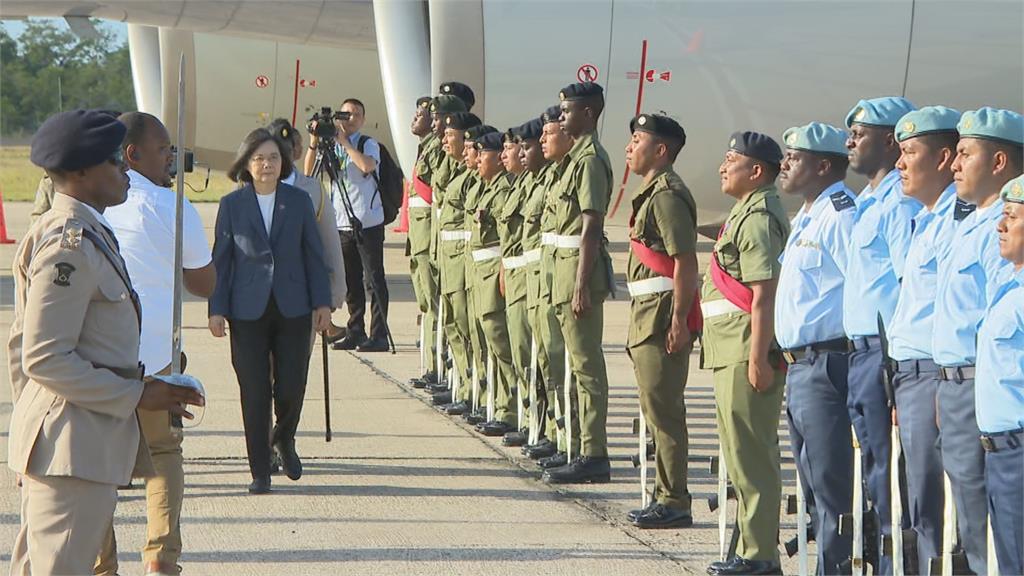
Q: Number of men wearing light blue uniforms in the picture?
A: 5